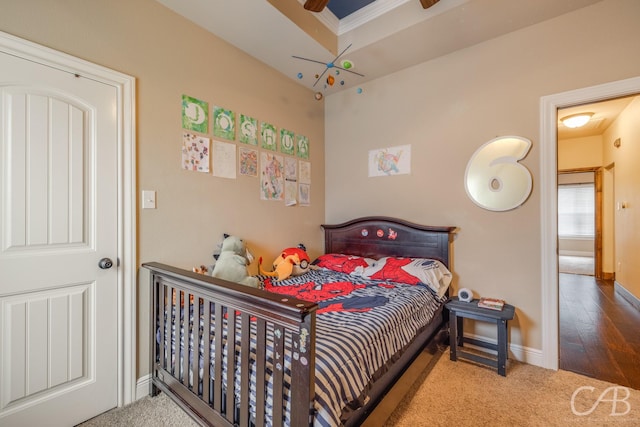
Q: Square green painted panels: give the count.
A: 6